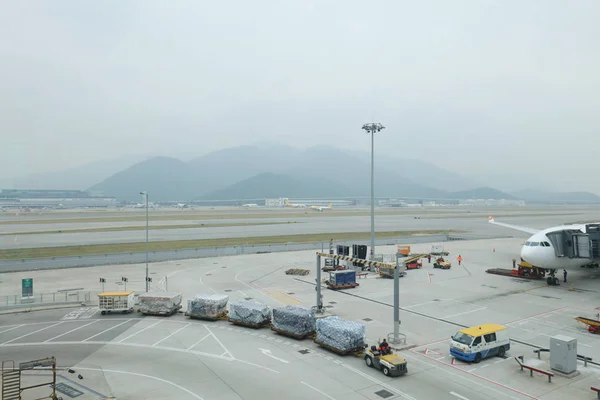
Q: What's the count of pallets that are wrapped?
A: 5